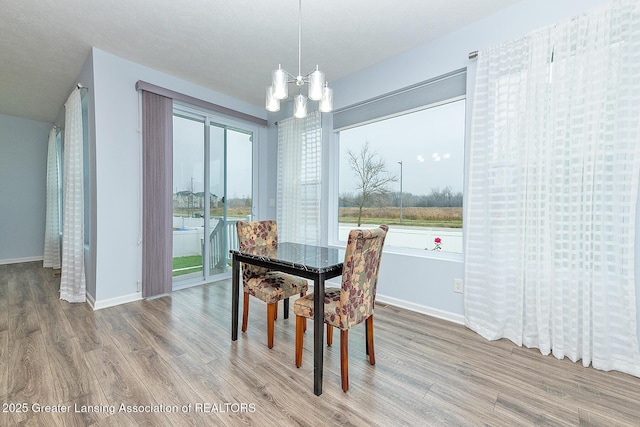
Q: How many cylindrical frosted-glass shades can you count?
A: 5